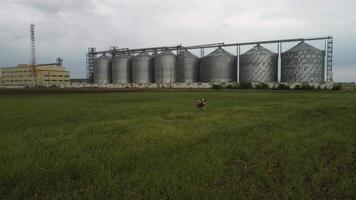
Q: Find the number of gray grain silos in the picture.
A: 8